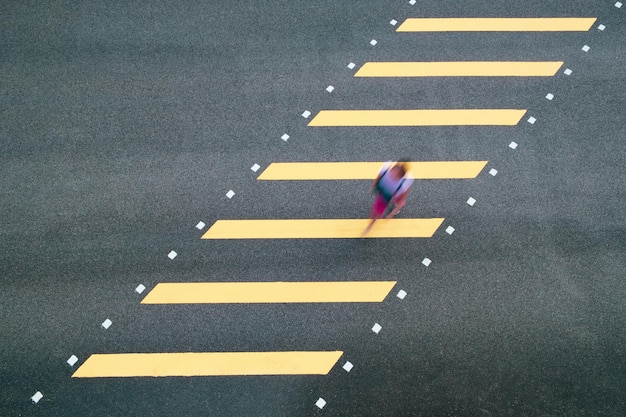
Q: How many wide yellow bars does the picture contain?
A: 7